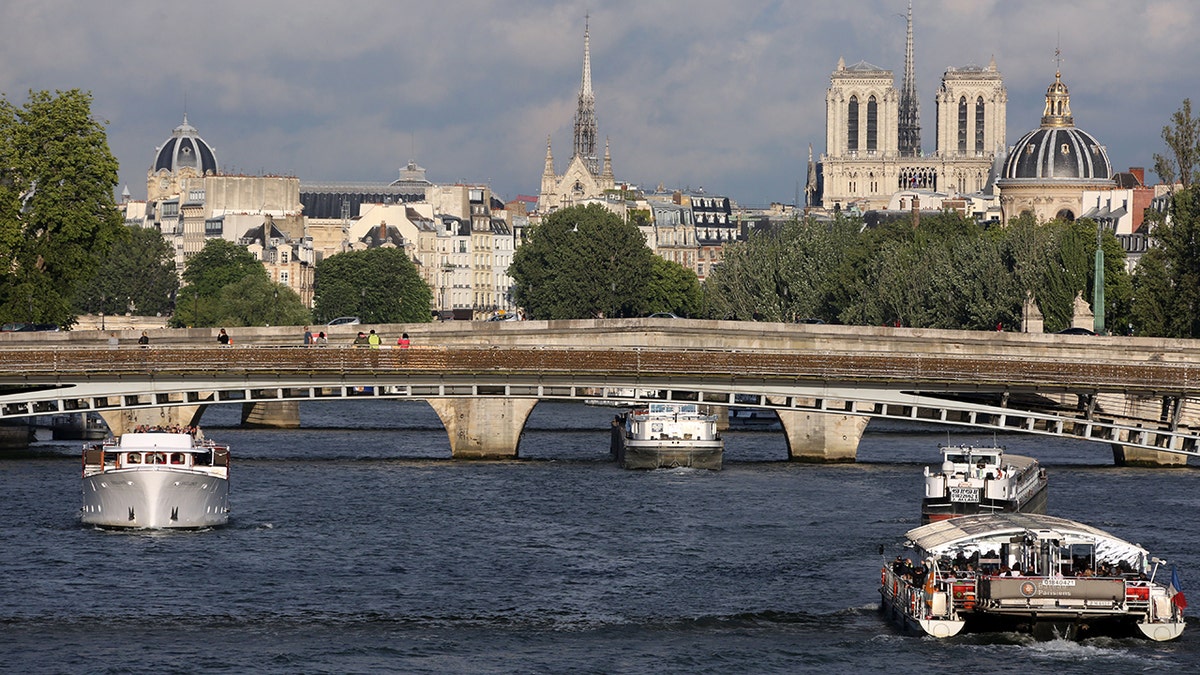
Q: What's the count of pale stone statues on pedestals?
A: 2